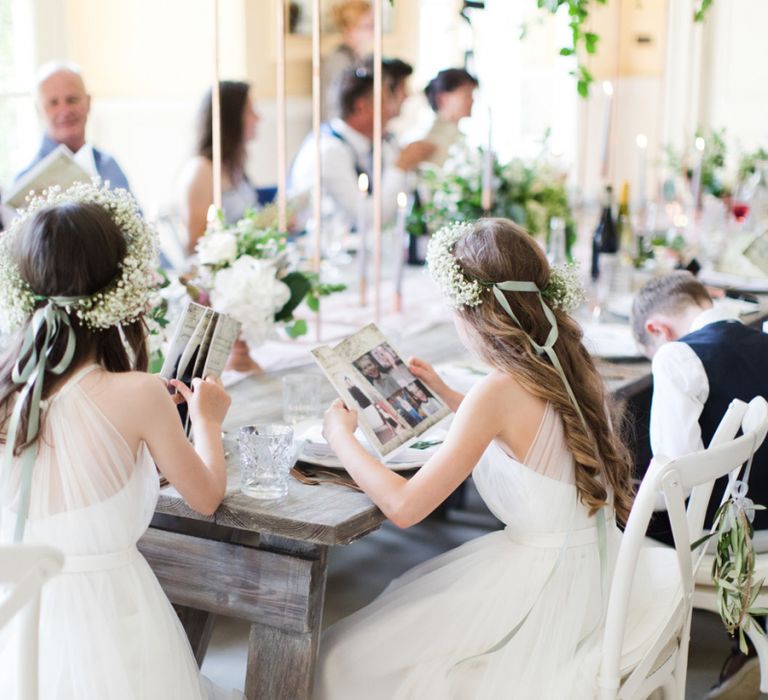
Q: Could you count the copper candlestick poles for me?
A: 4